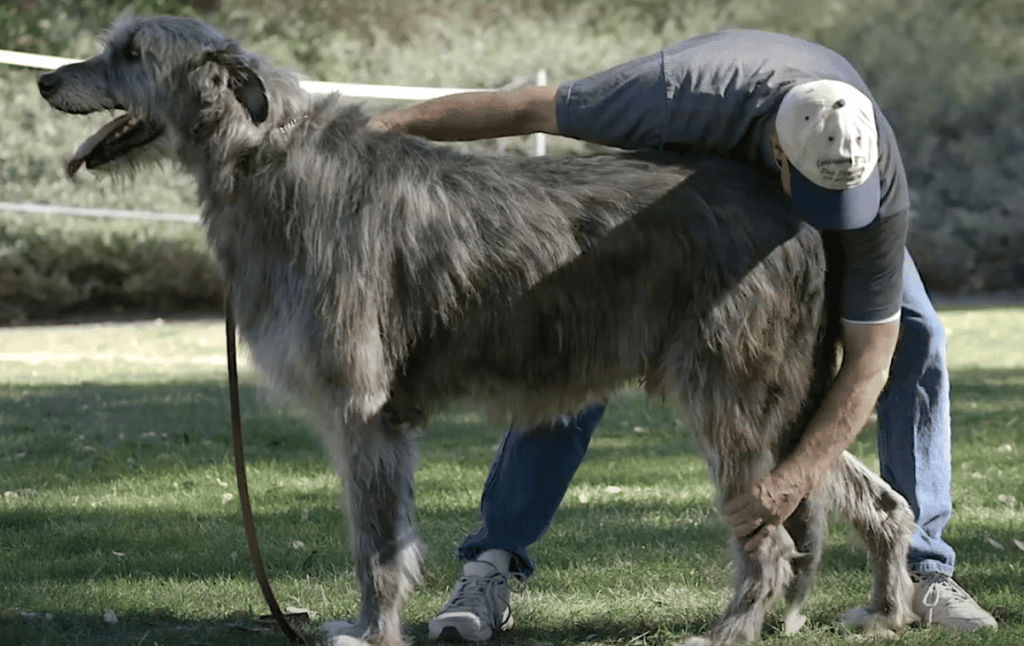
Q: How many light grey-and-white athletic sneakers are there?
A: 2